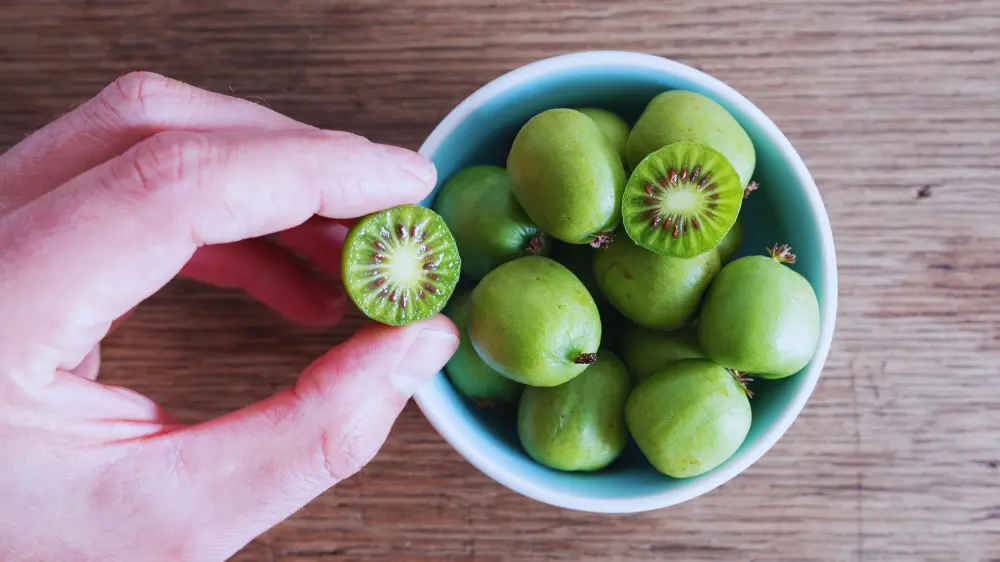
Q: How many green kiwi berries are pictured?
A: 14